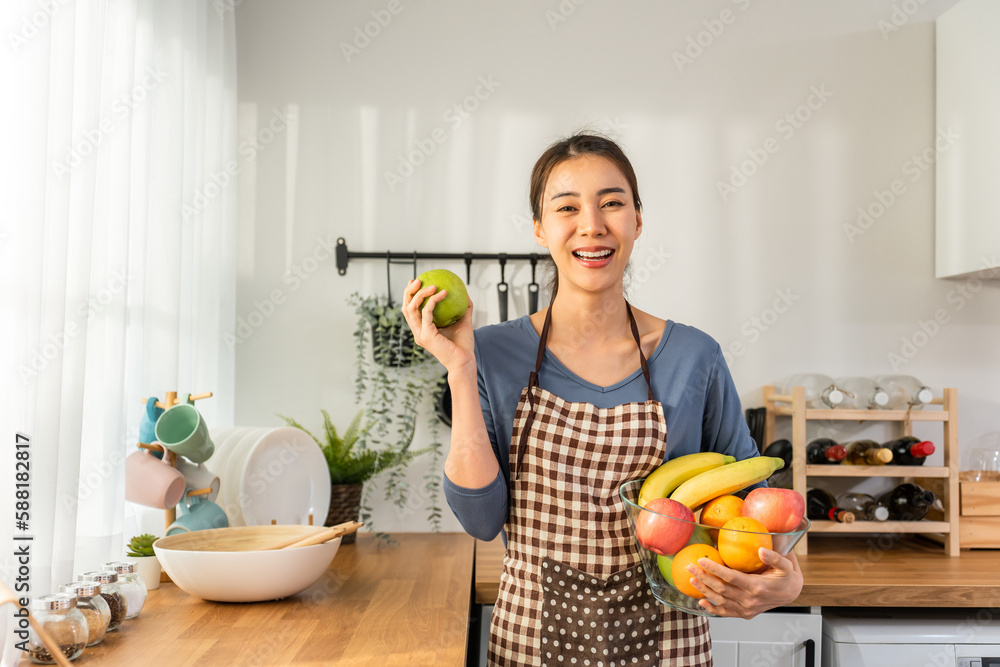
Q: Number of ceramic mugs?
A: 5